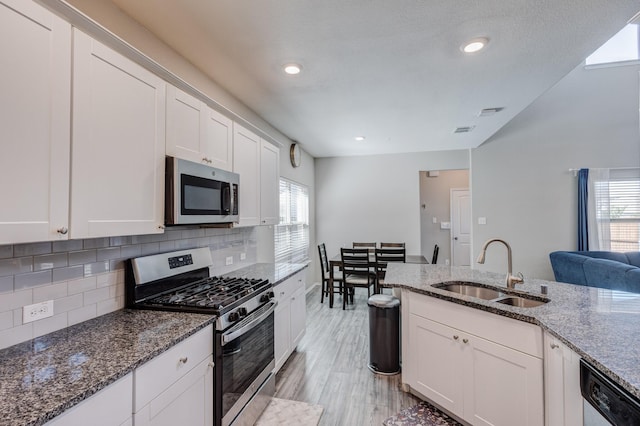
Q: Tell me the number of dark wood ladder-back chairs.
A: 6